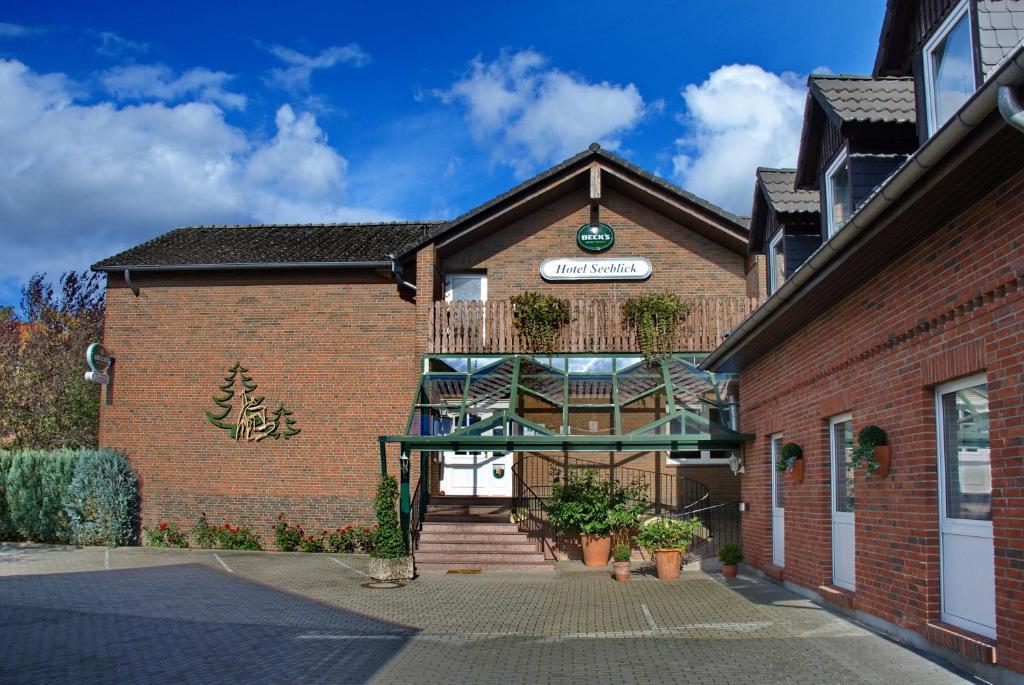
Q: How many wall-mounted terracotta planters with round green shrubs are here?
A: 2